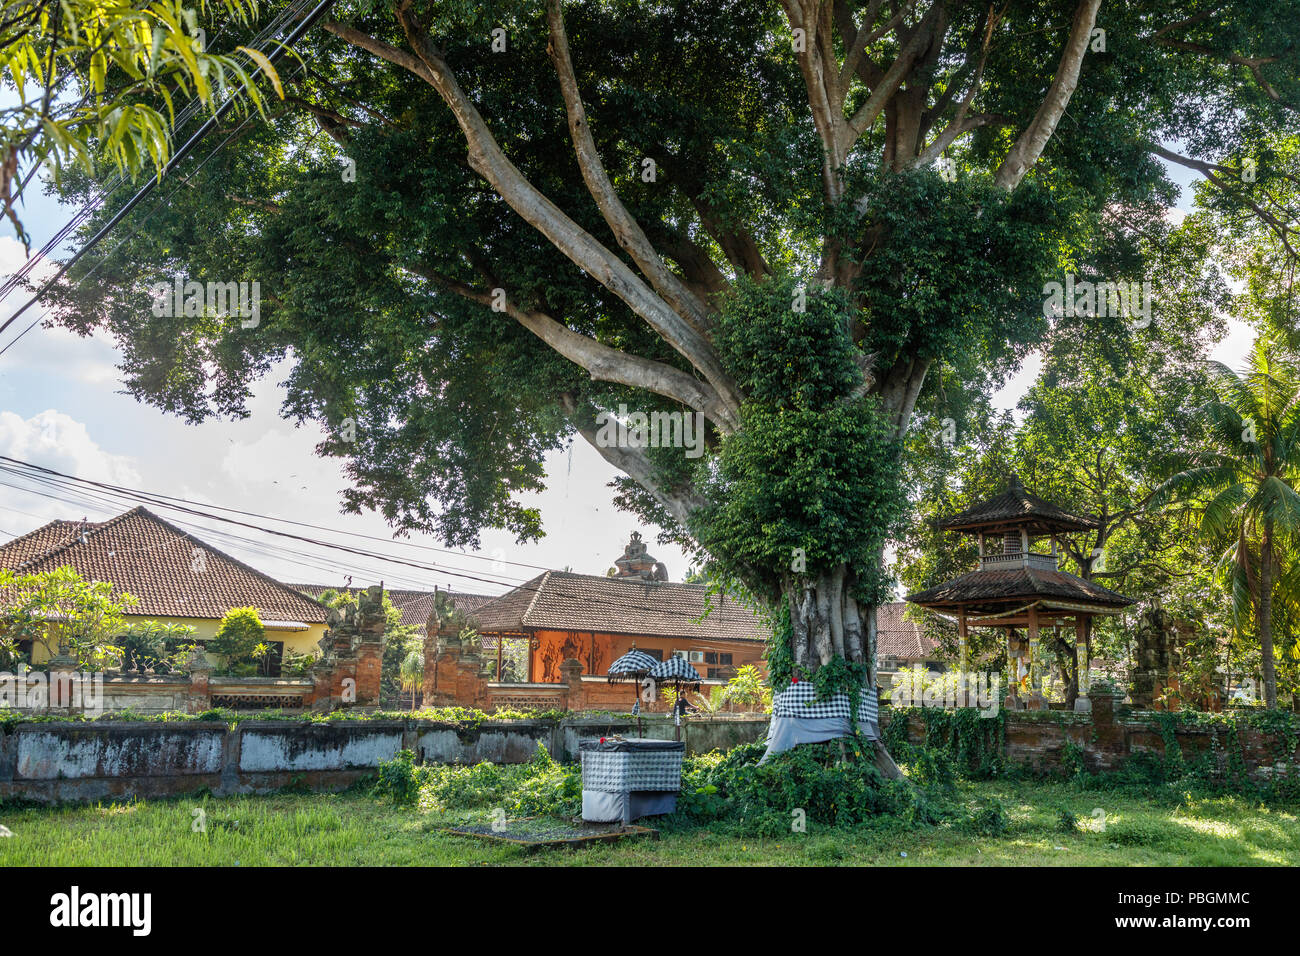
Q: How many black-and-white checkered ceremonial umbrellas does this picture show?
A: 2